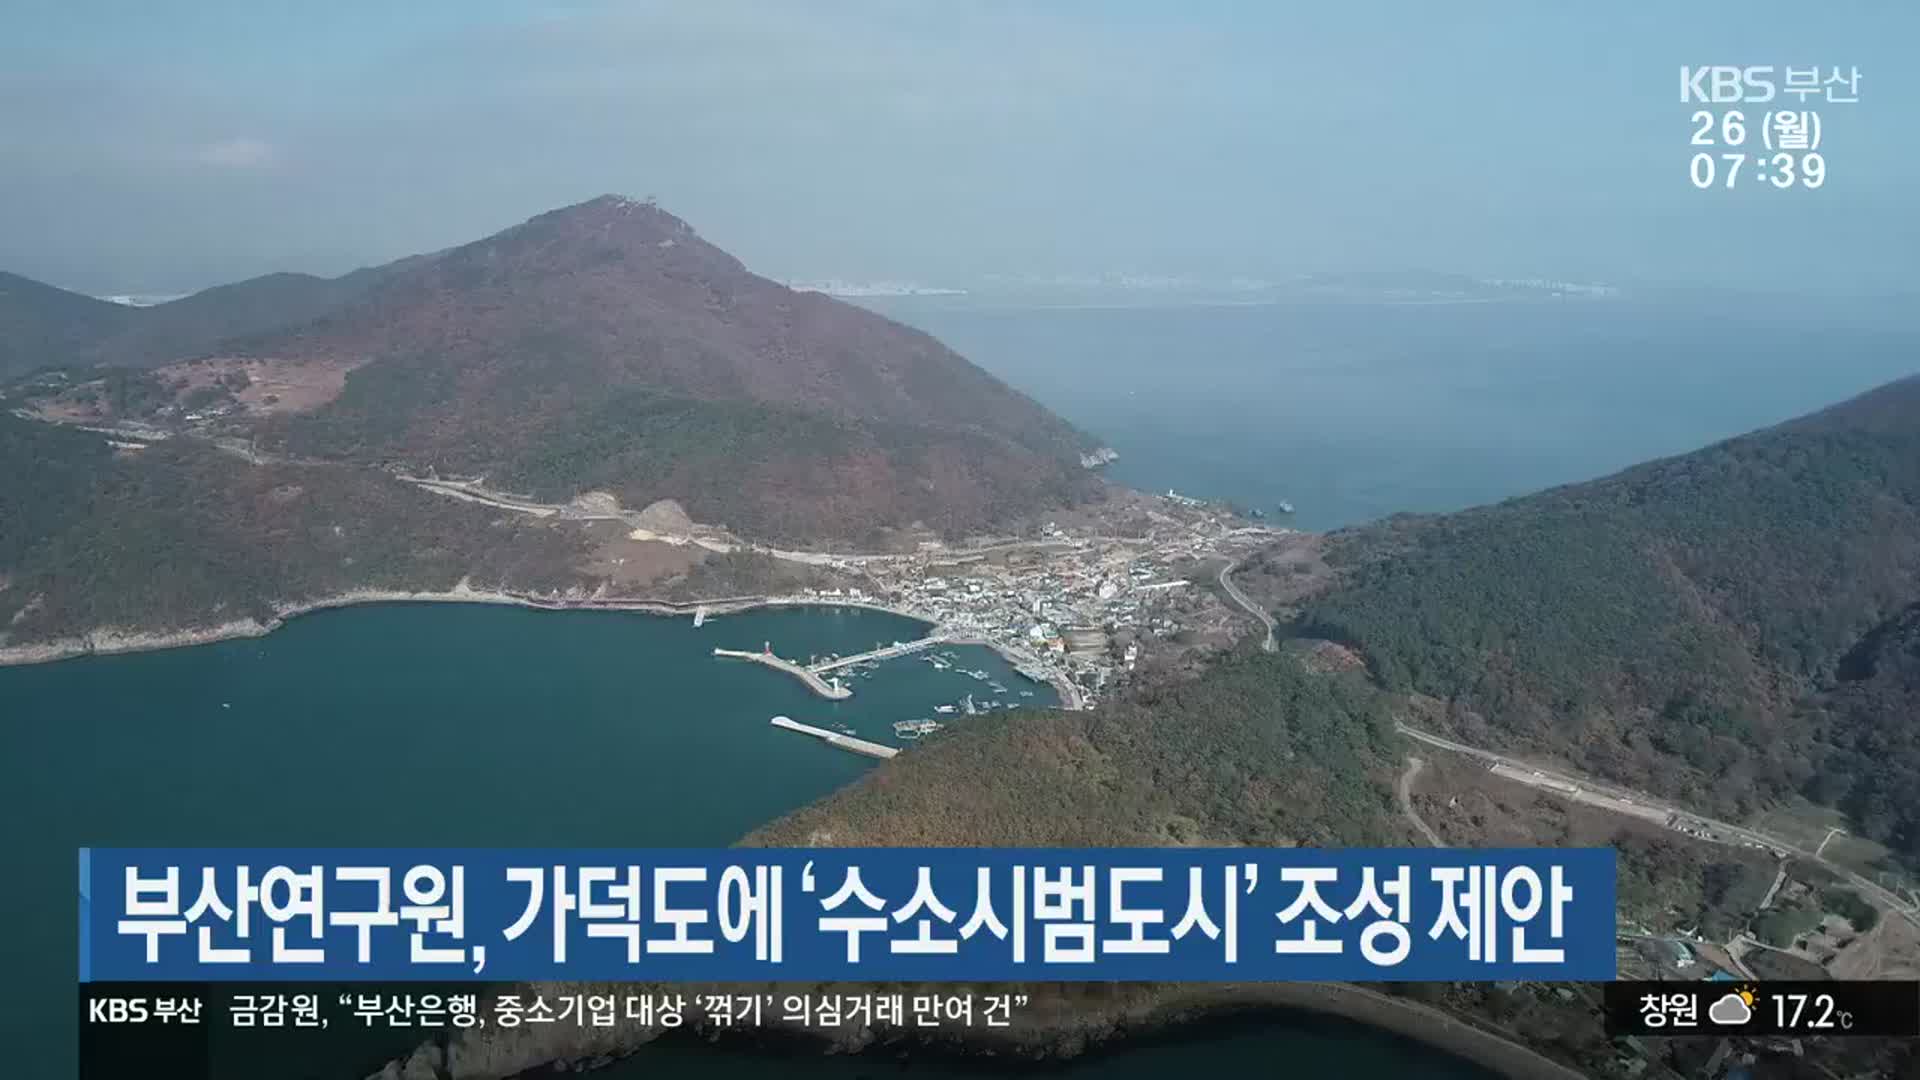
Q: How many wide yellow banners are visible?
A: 0